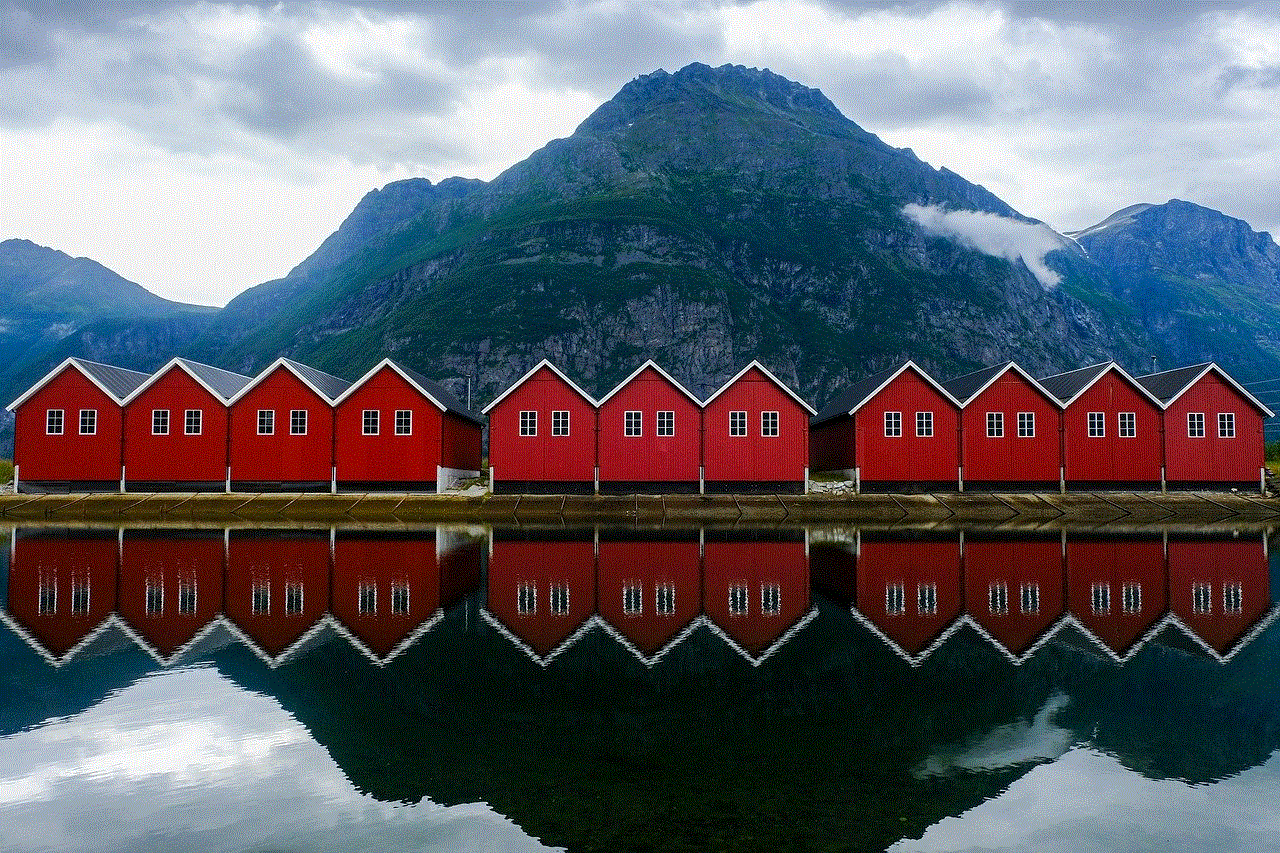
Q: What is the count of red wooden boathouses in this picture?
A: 11